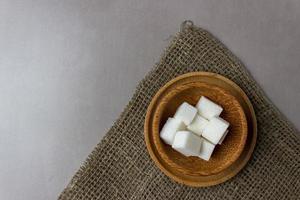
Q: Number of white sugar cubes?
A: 7